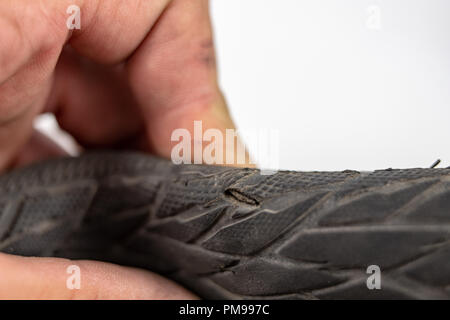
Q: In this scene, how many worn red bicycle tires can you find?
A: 0